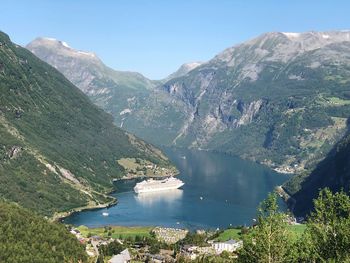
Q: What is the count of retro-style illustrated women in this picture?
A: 0